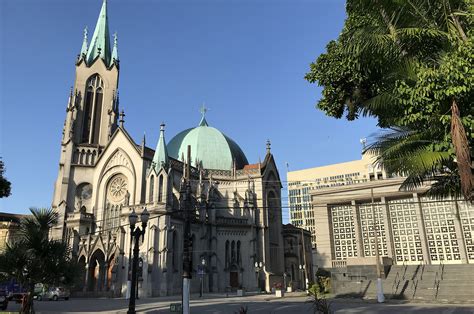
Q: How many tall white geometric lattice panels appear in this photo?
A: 5